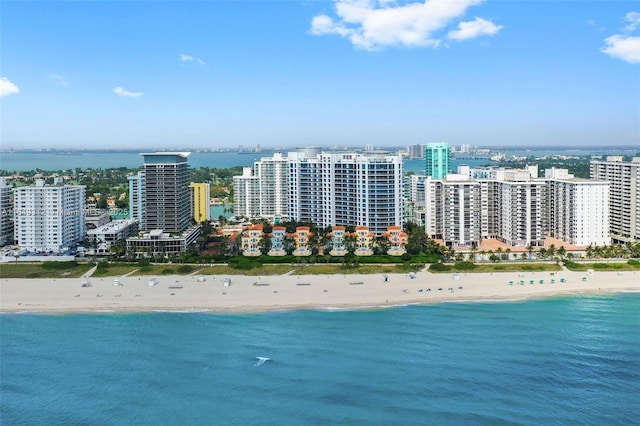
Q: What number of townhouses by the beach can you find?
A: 6